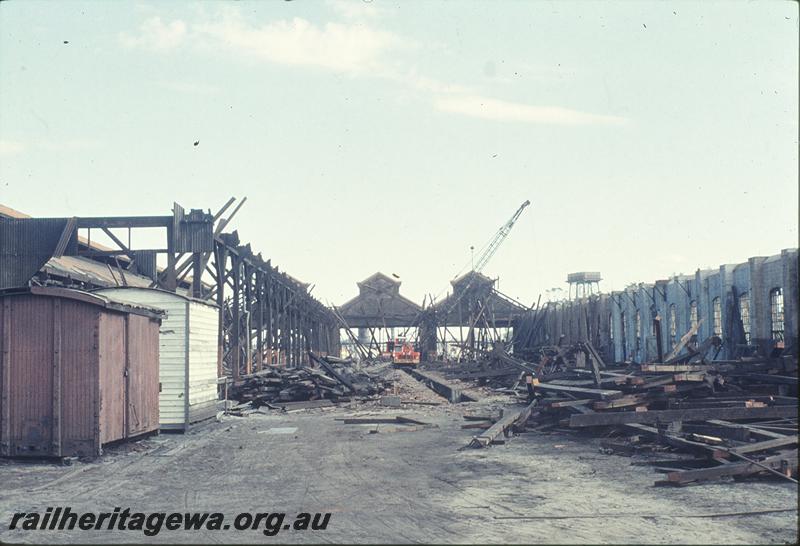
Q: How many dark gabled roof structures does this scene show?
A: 2